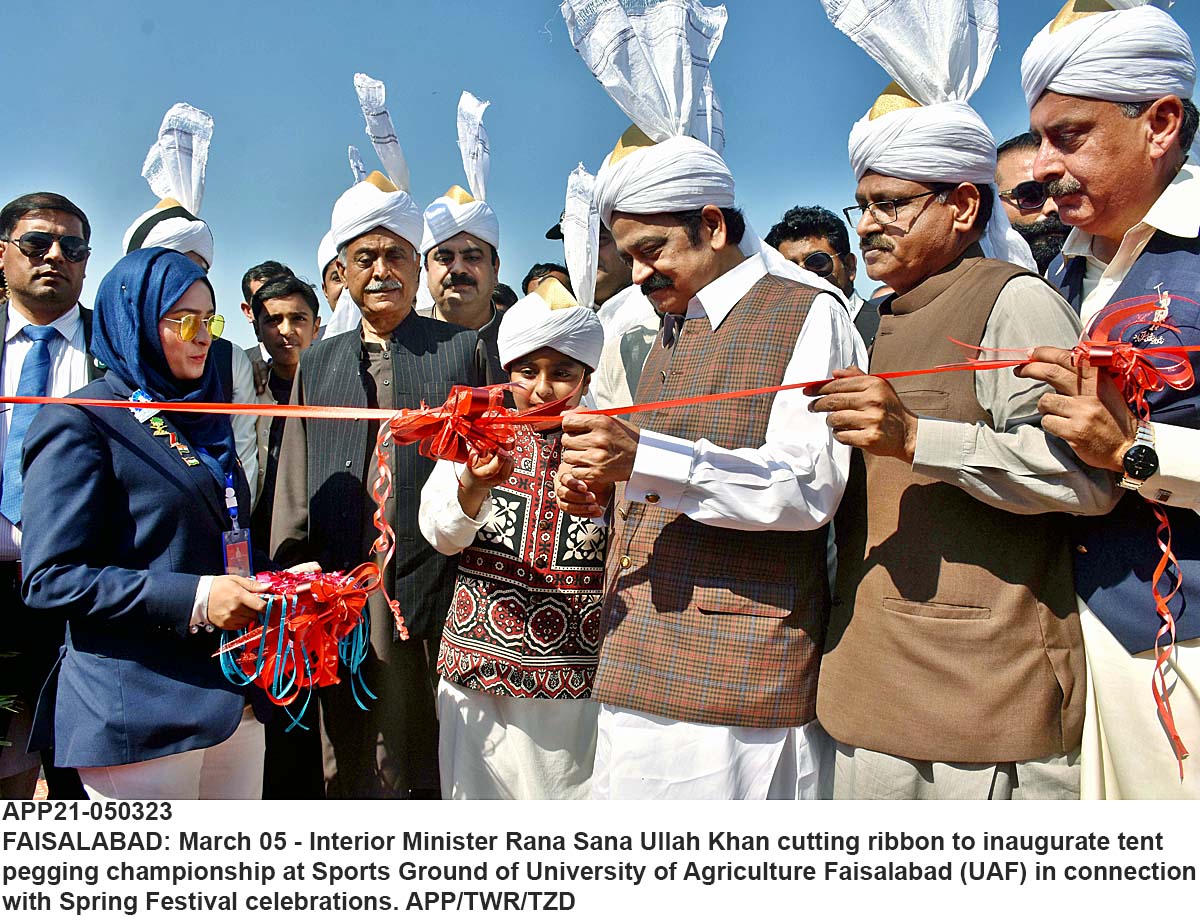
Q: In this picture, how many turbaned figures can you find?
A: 8